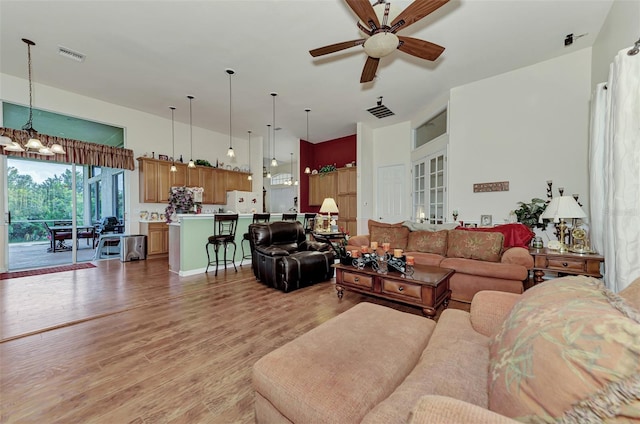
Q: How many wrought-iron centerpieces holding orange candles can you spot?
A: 2